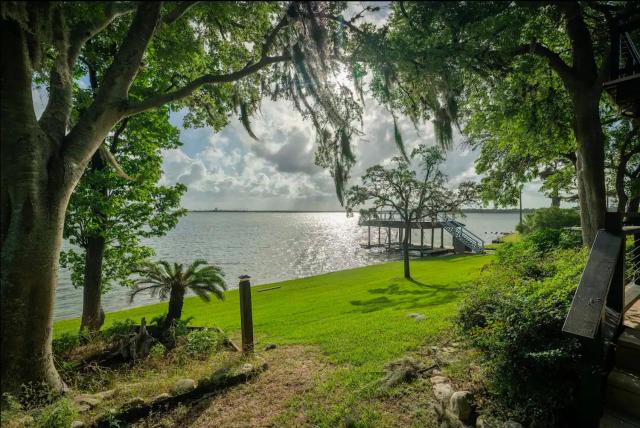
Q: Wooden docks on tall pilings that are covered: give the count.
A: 1